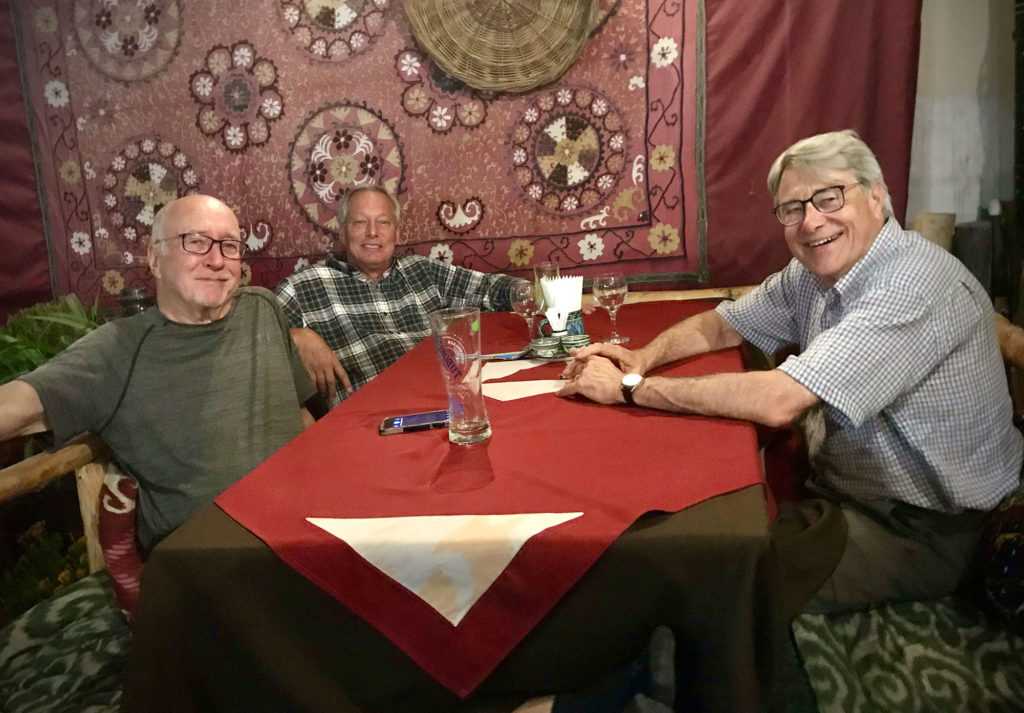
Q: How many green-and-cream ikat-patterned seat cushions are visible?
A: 2